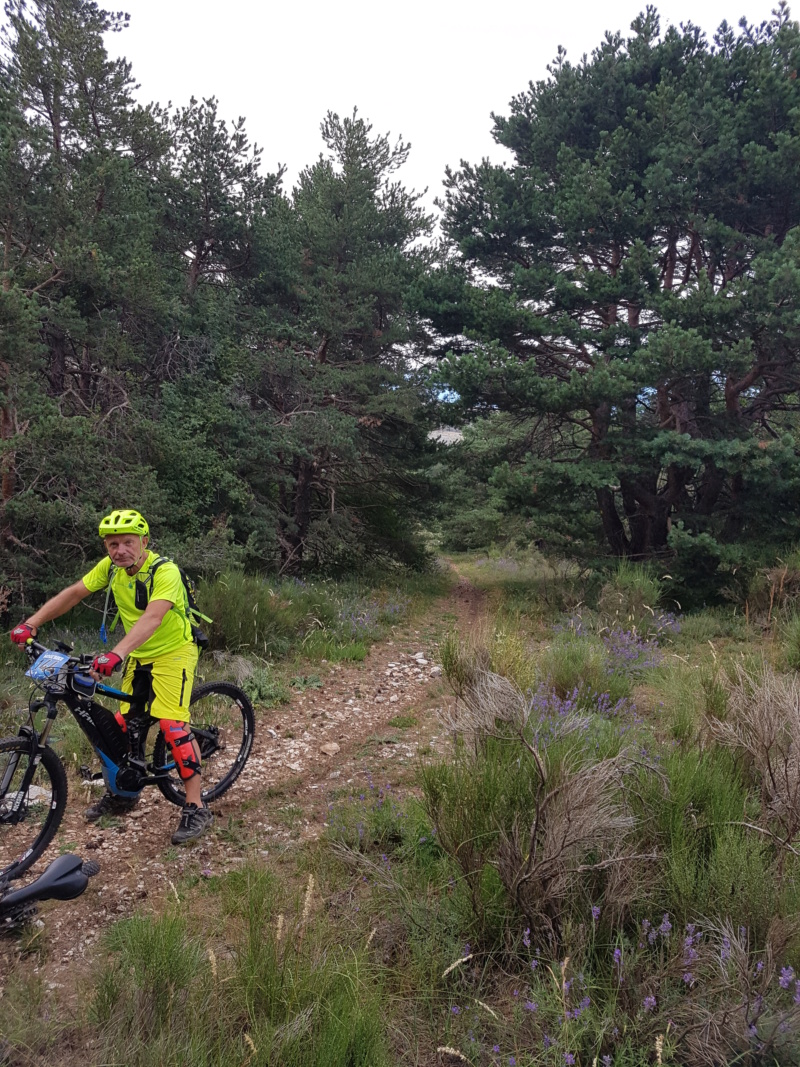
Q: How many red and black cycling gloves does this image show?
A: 2